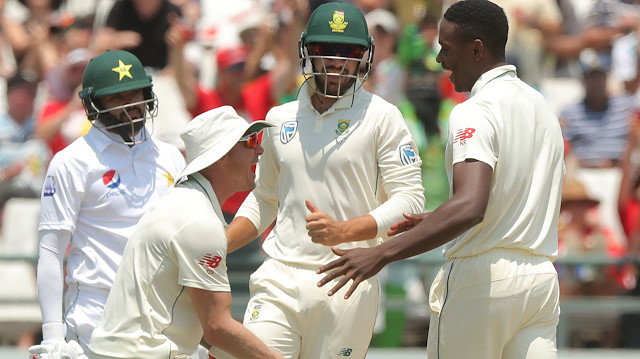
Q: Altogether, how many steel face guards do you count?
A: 2